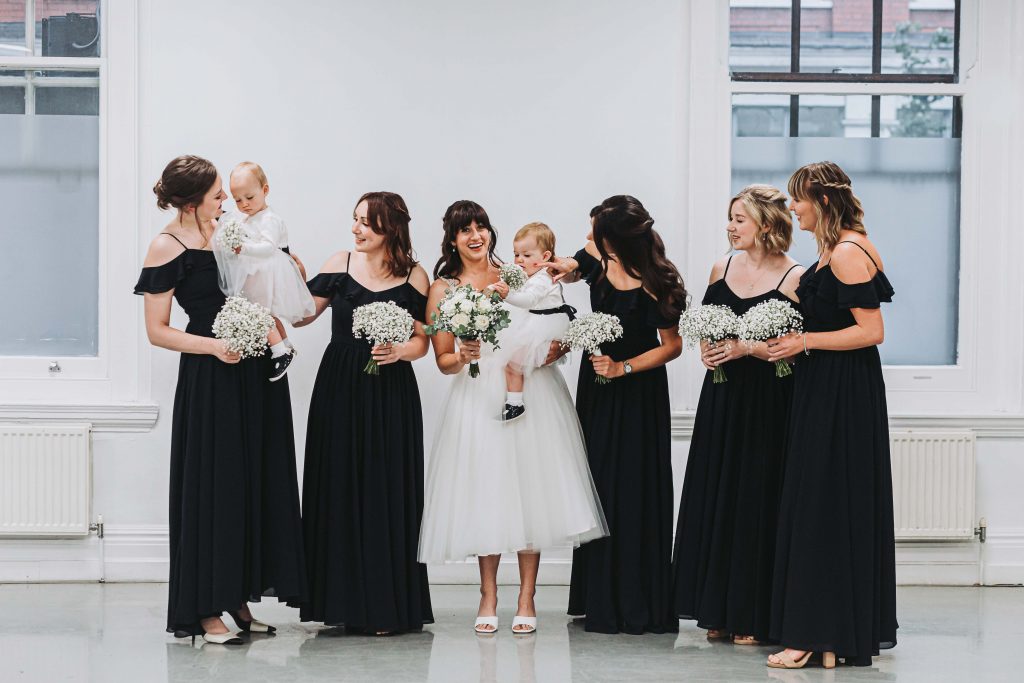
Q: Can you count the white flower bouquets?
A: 8